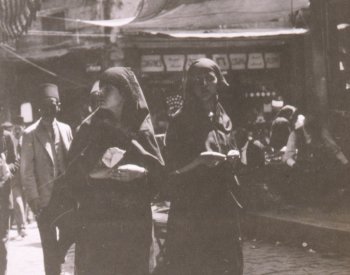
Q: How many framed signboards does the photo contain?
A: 7